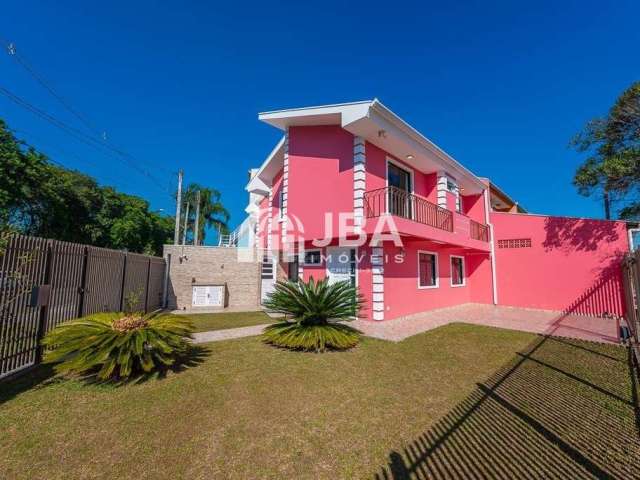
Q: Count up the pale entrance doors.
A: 2